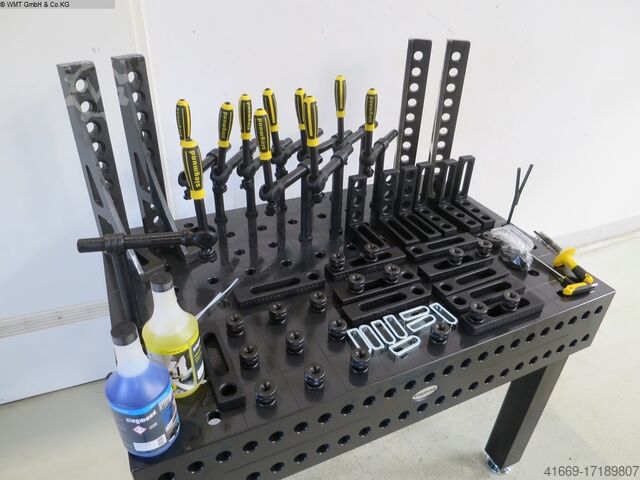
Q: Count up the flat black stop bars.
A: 10